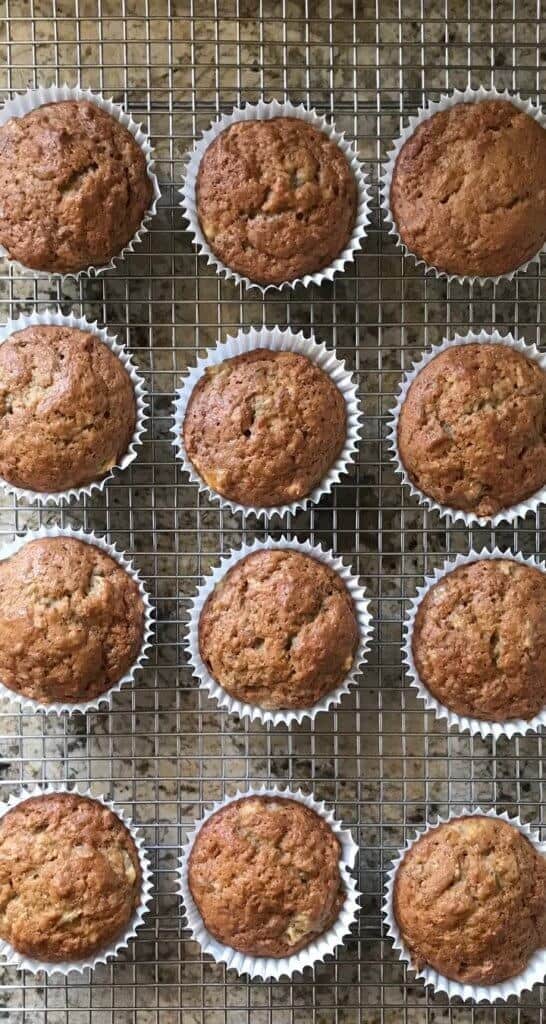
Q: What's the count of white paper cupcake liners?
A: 12